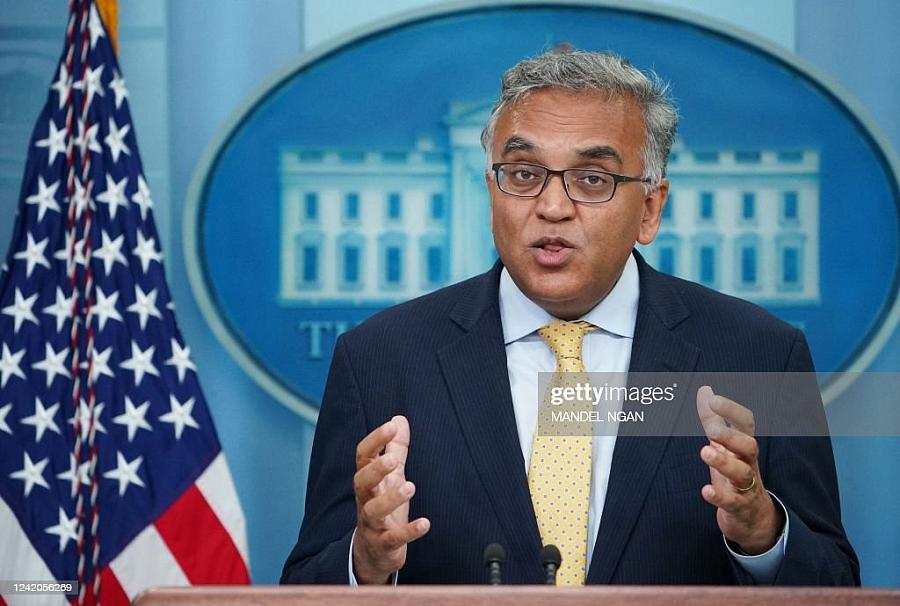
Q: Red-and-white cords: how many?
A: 2